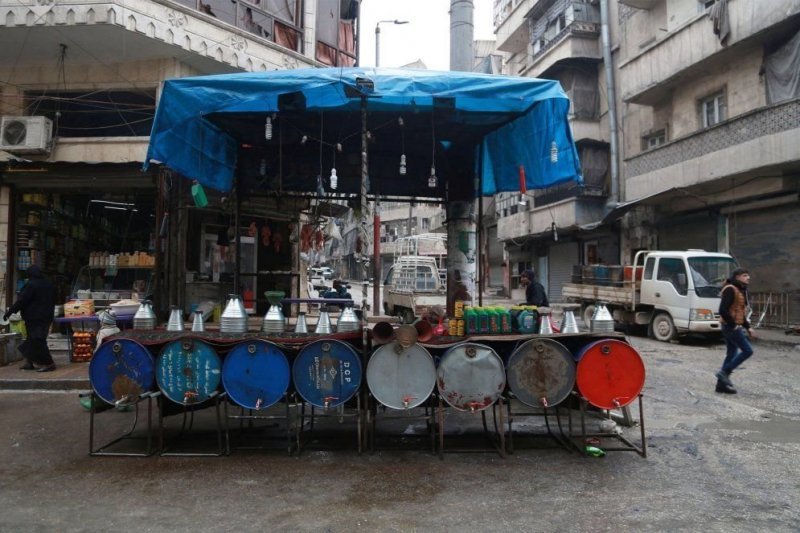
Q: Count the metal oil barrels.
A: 8